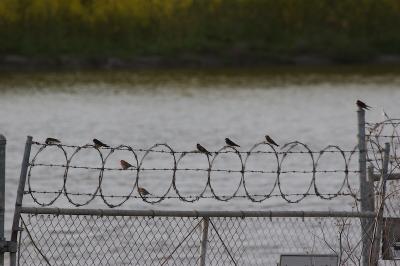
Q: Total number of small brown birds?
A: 8